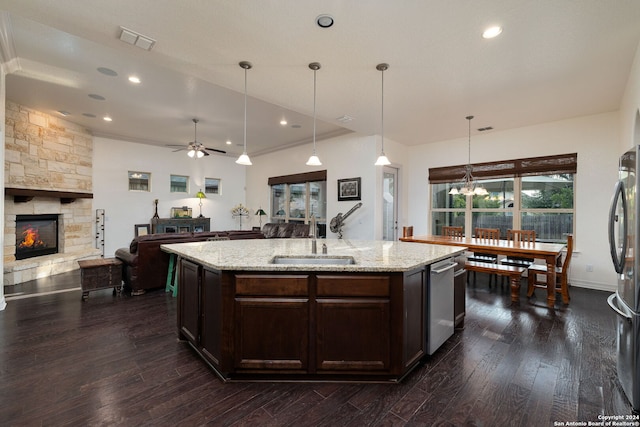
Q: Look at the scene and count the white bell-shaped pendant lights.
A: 3